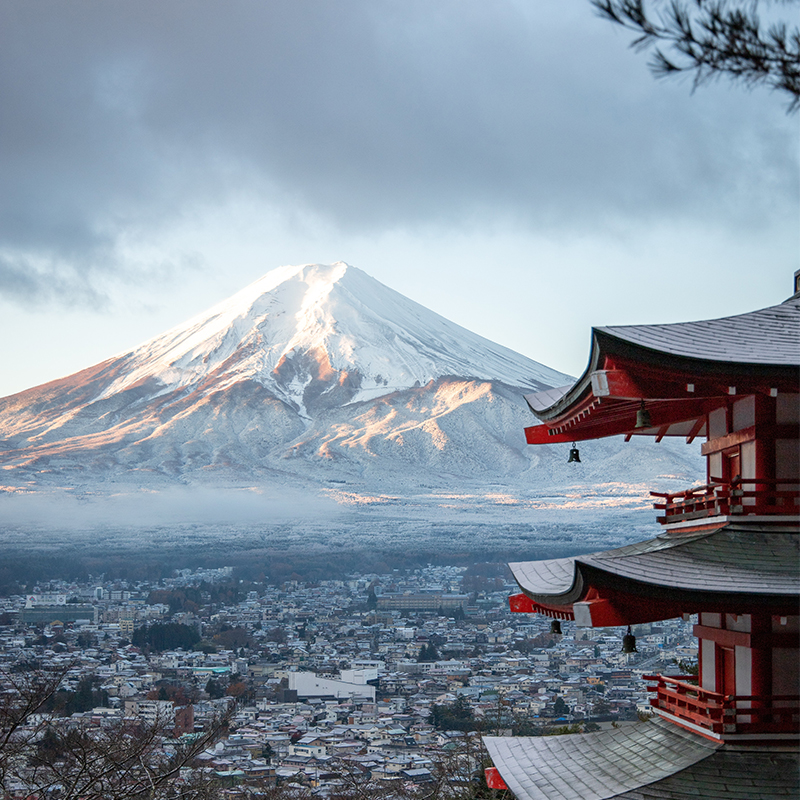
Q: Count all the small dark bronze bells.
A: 4